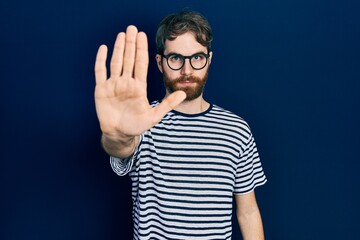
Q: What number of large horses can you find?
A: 0